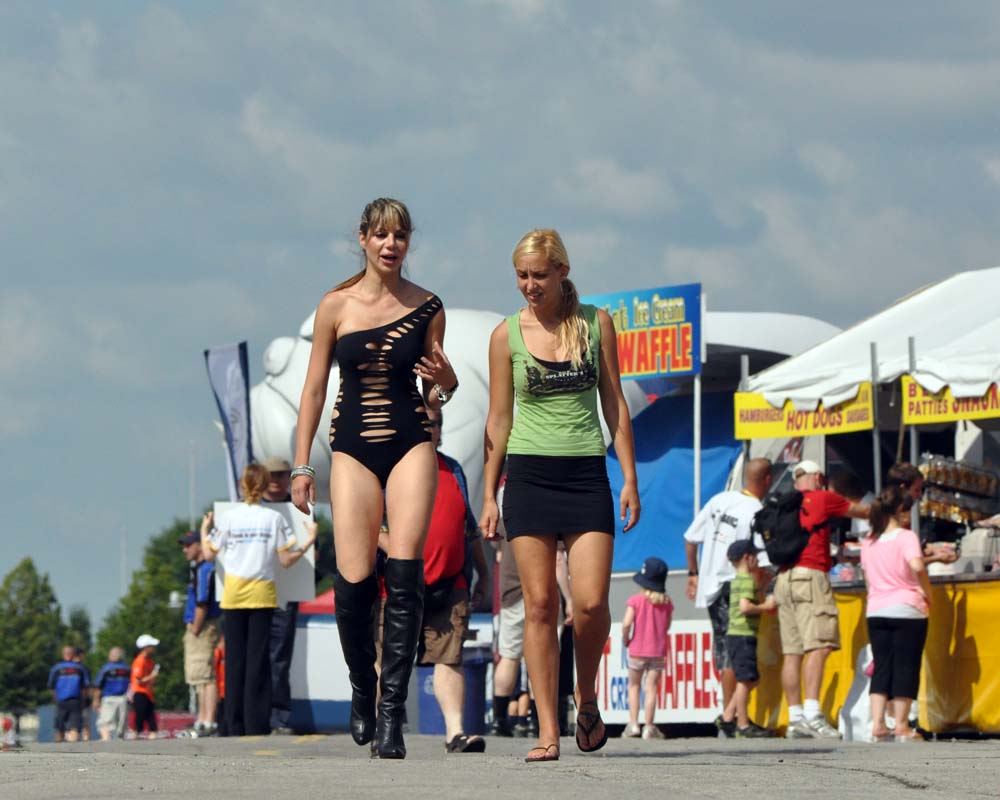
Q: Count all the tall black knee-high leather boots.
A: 2